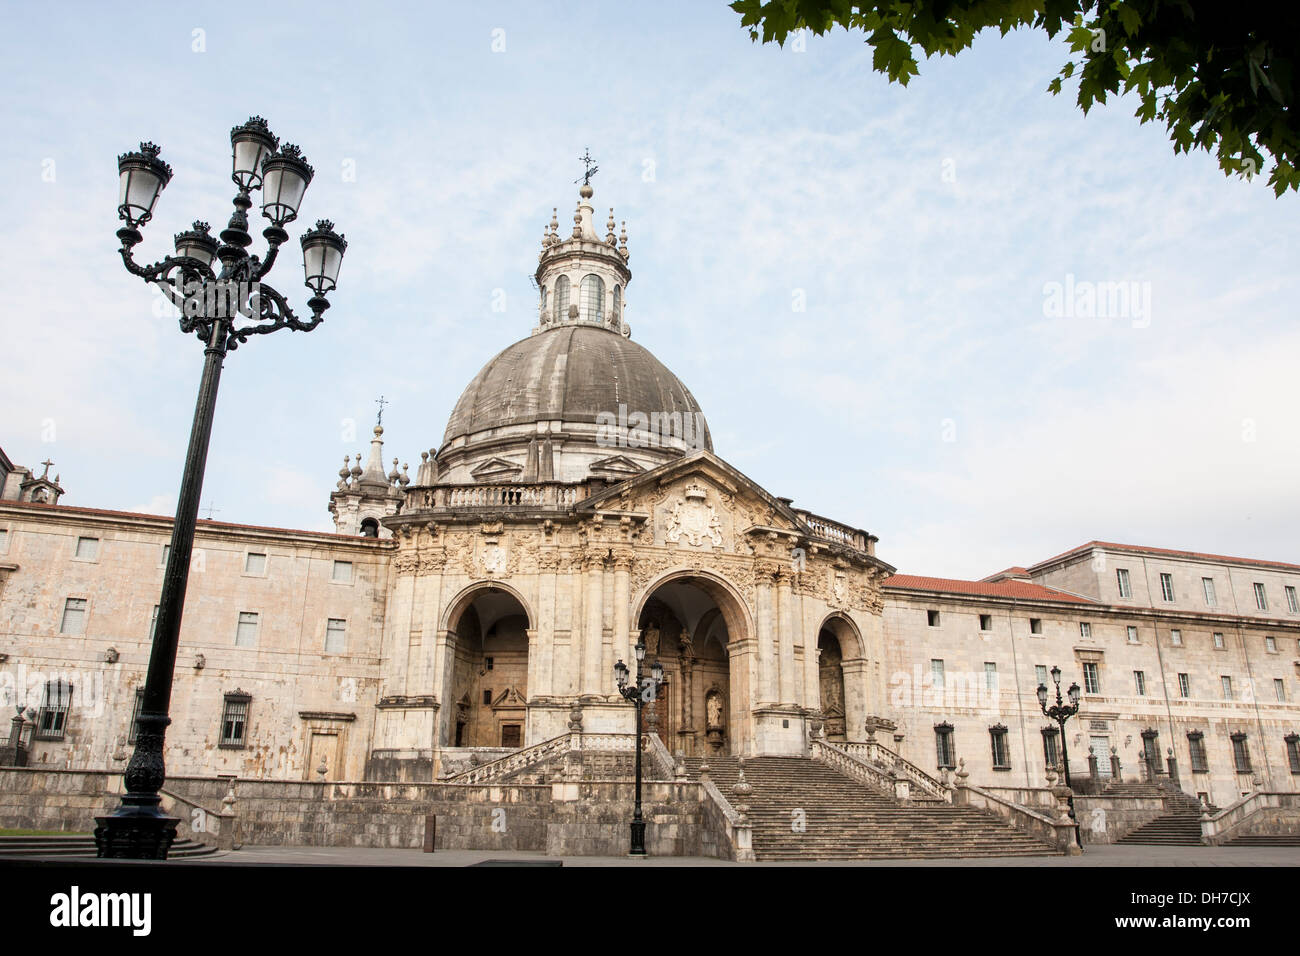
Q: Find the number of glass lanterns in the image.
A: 15